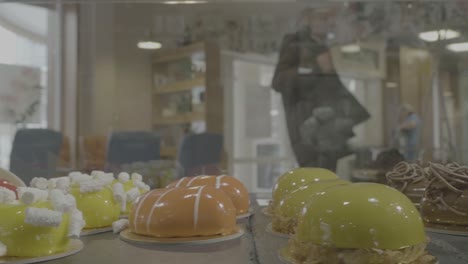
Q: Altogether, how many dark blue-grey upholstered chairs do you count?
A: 3